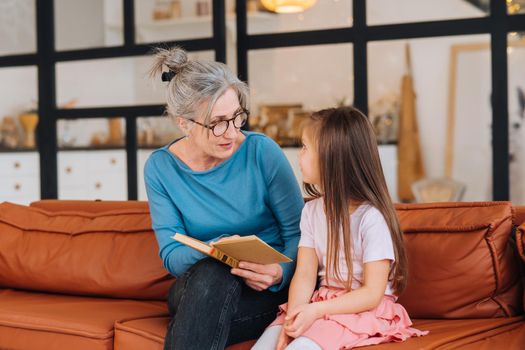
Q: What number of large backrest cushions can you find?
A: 2